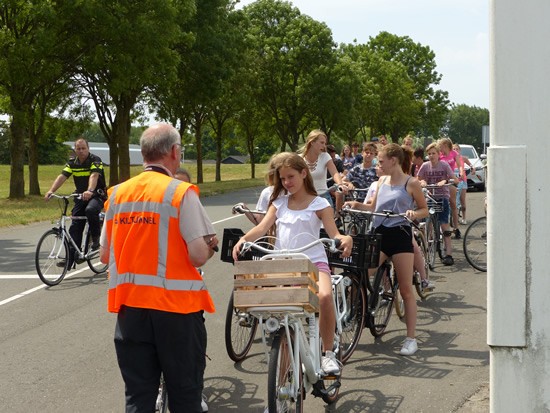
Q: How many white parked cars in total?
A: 1